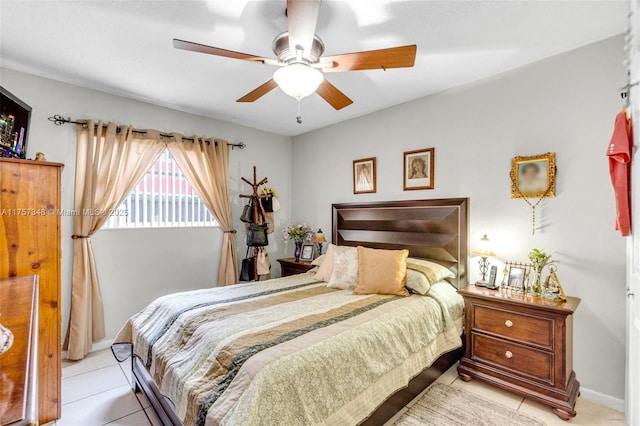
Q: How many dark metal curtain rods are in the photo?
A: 1